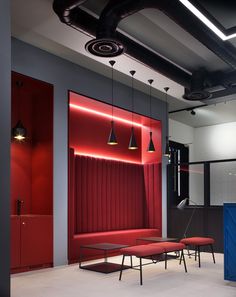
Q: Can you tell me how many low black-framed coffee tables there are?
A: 2